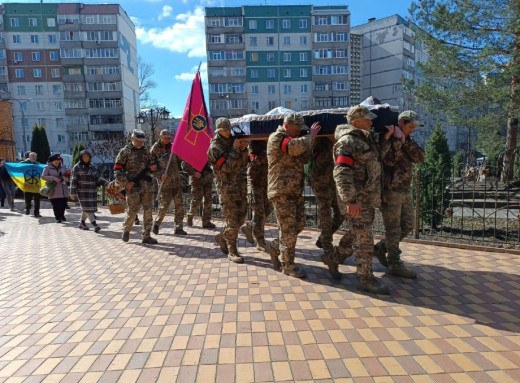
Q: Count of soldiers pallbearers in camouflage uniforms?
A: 6